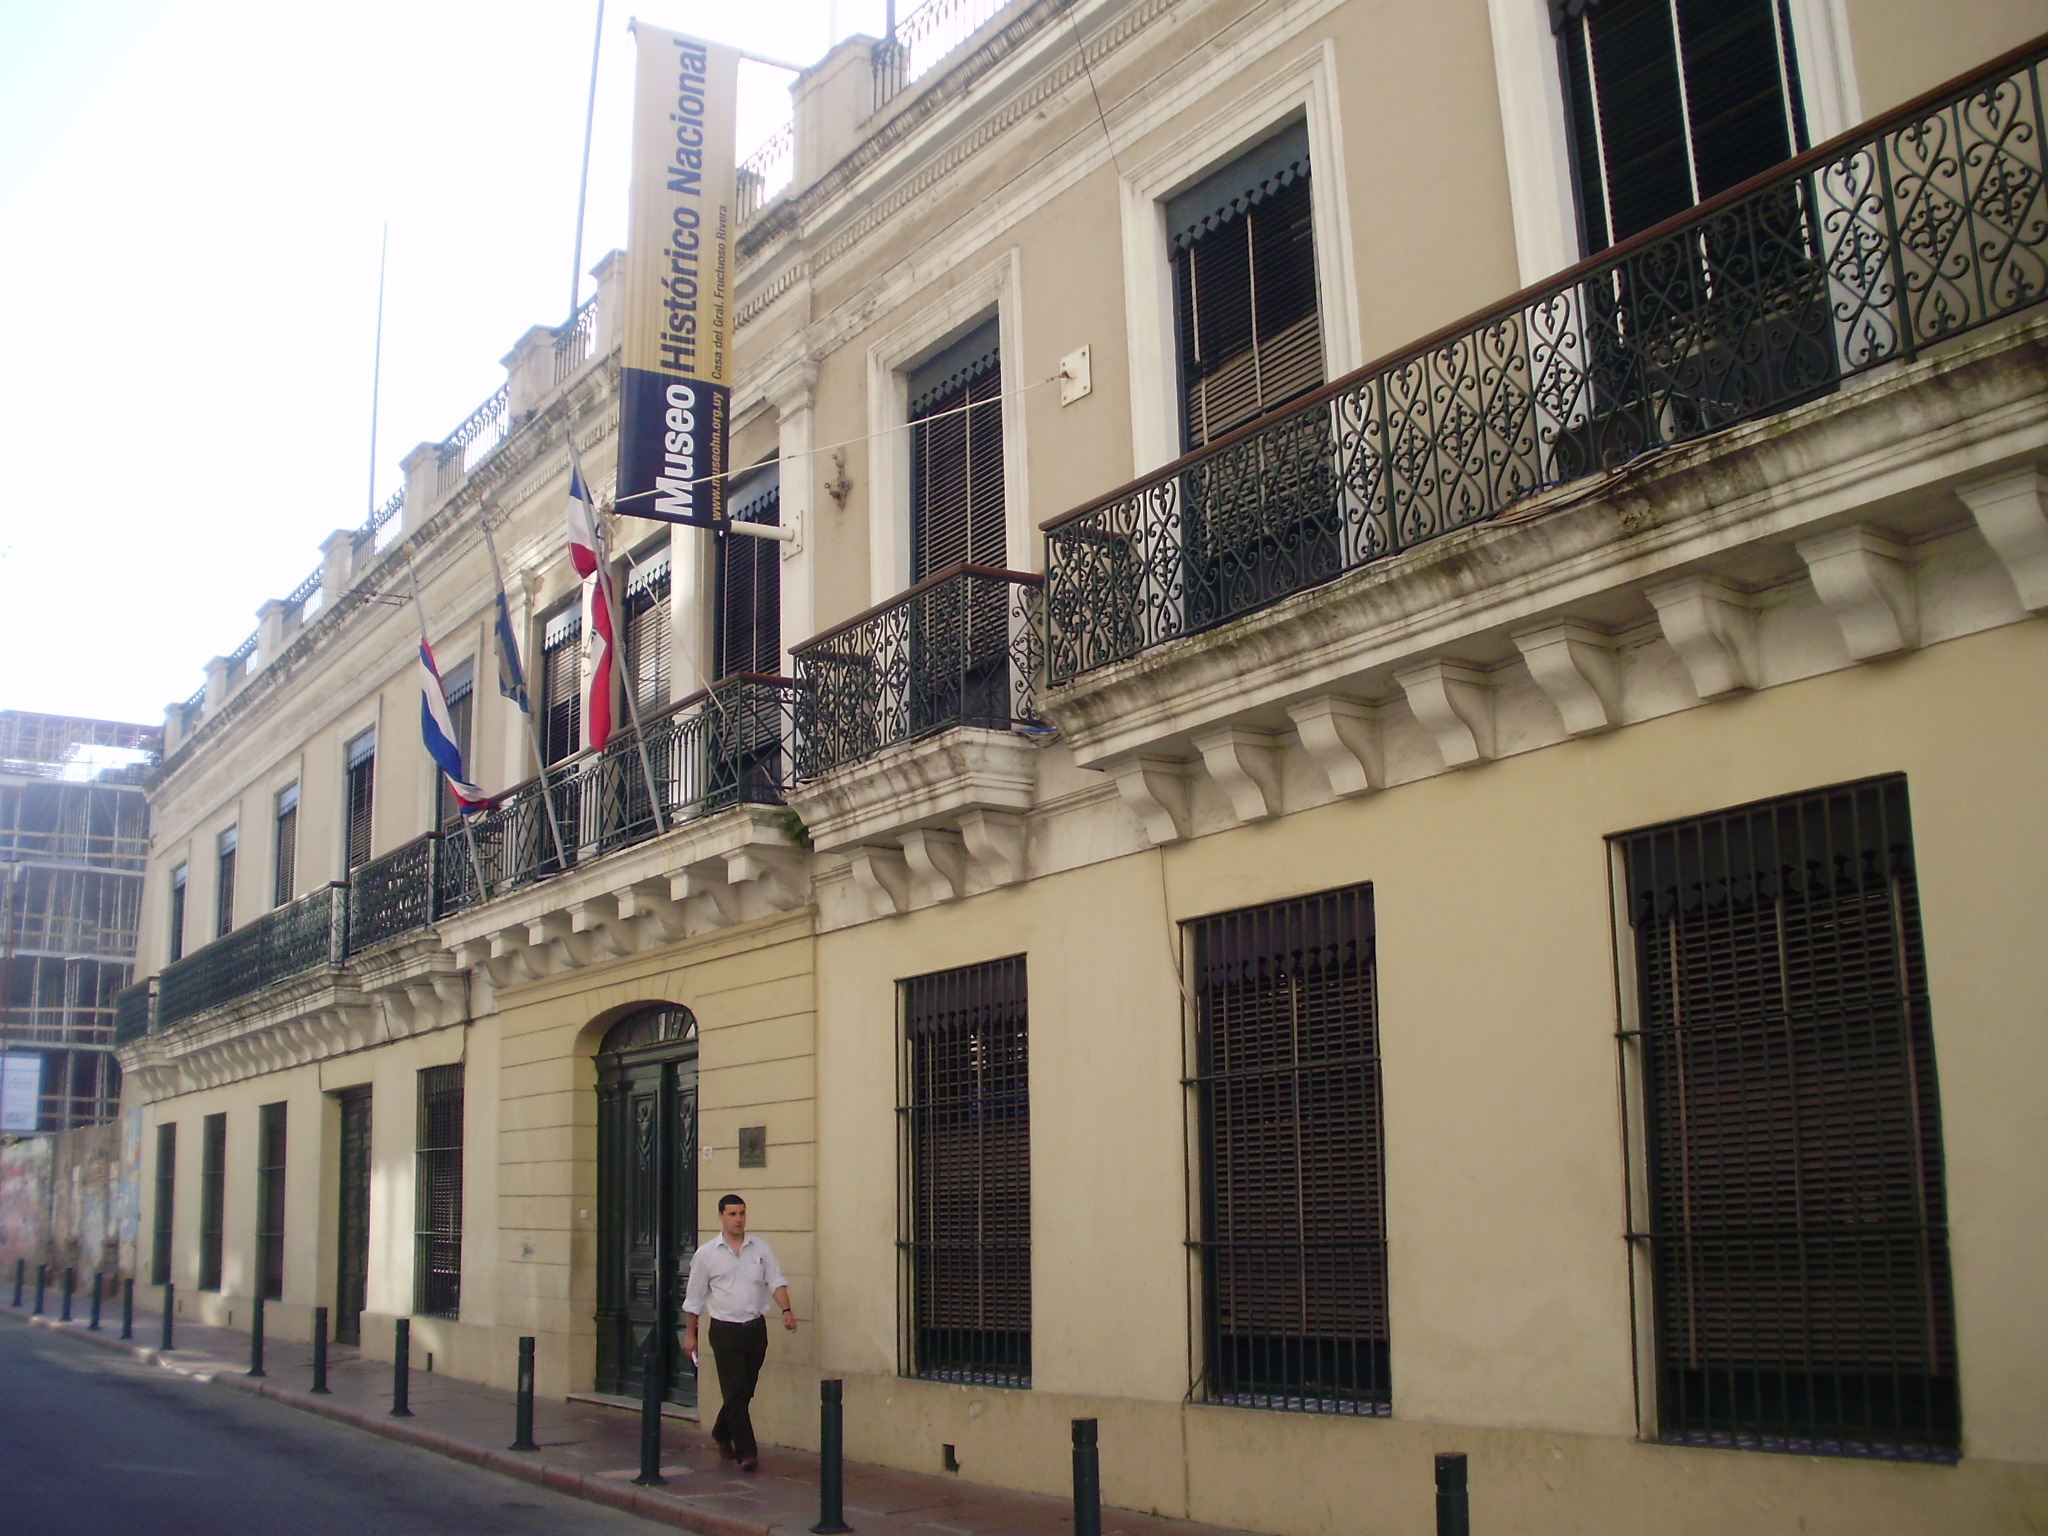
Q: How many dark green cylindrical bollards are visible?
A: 14